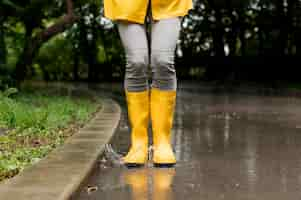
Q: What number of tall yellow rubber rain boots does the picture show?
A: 2